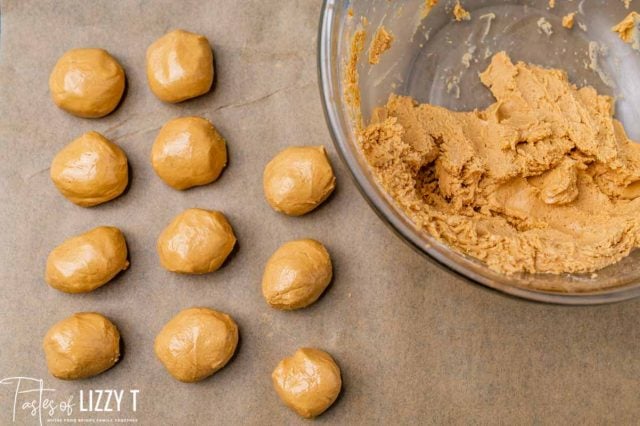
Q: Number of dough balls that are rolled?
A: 11